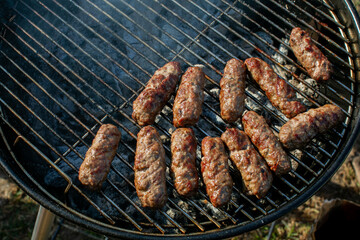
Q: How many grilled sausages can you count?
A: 12